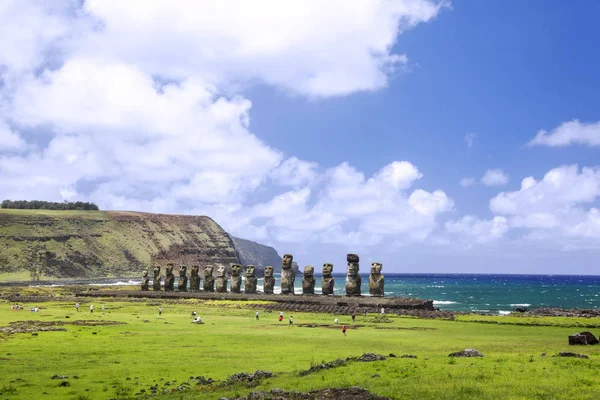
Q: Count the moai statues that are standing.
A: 15